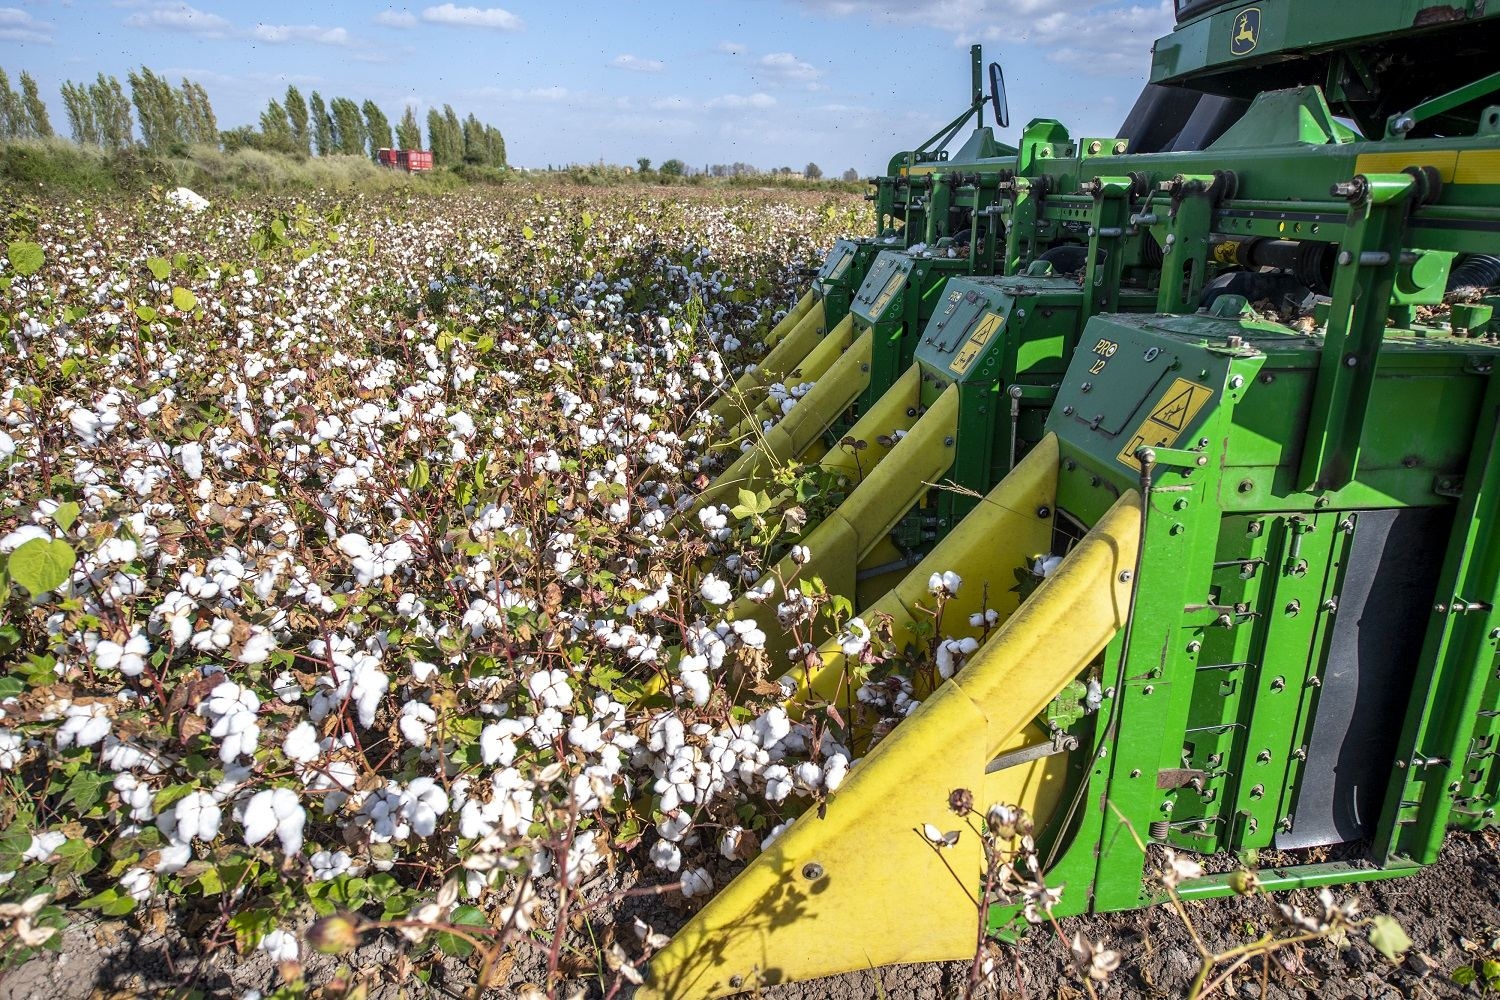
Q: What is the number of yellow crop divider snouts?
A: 8